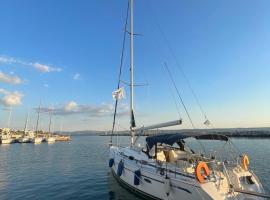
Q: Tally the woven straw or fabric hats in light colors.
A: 0